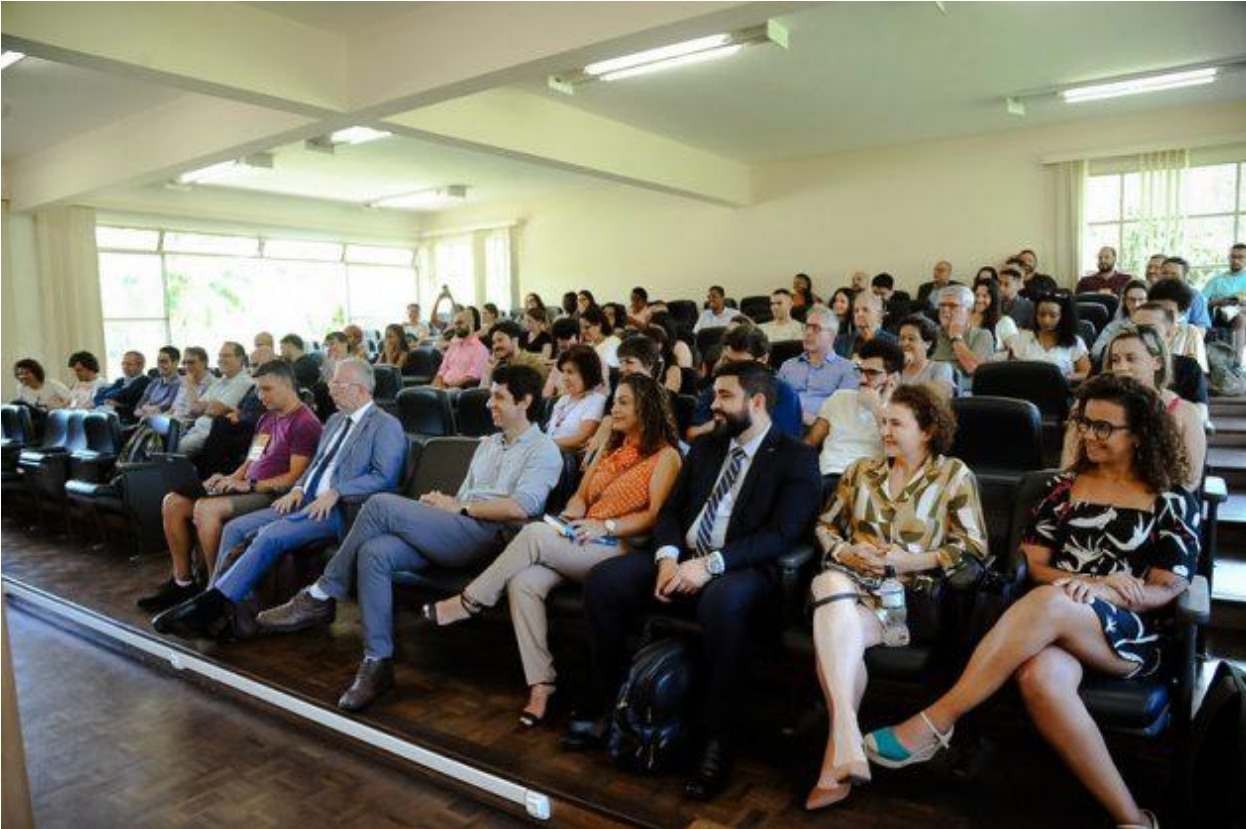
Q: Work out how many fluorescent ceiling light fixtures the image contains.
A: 6